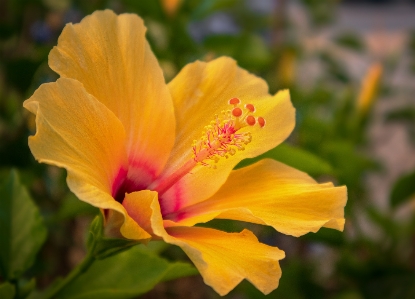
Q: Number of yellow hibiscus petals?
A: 5